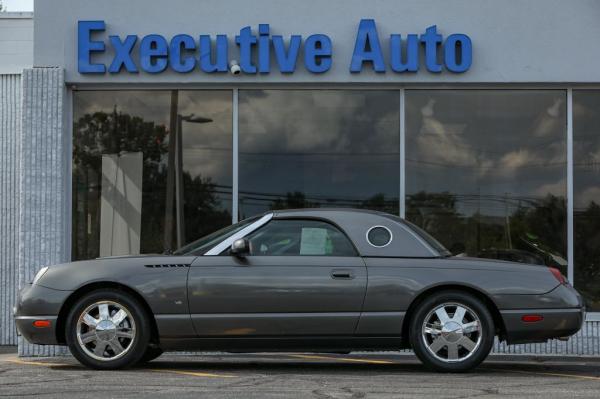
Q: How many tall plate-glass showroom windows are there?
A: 4